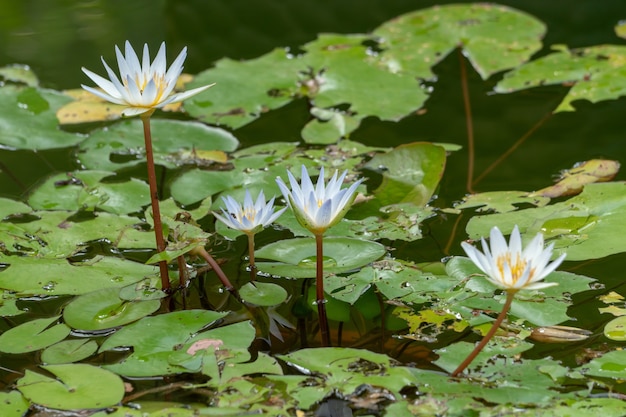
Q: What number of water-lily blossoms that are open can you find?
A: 4